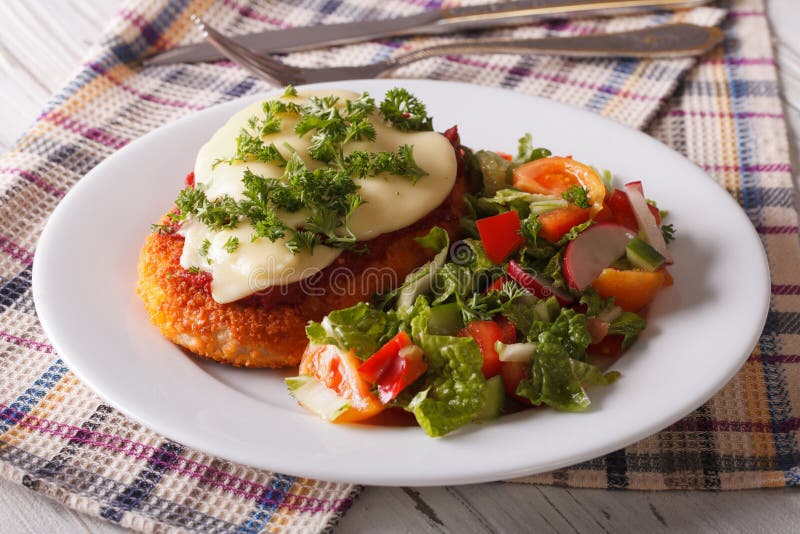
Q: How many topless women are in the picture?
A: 0